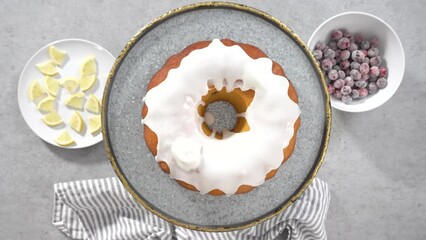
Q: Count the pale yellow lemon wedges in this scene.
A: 14